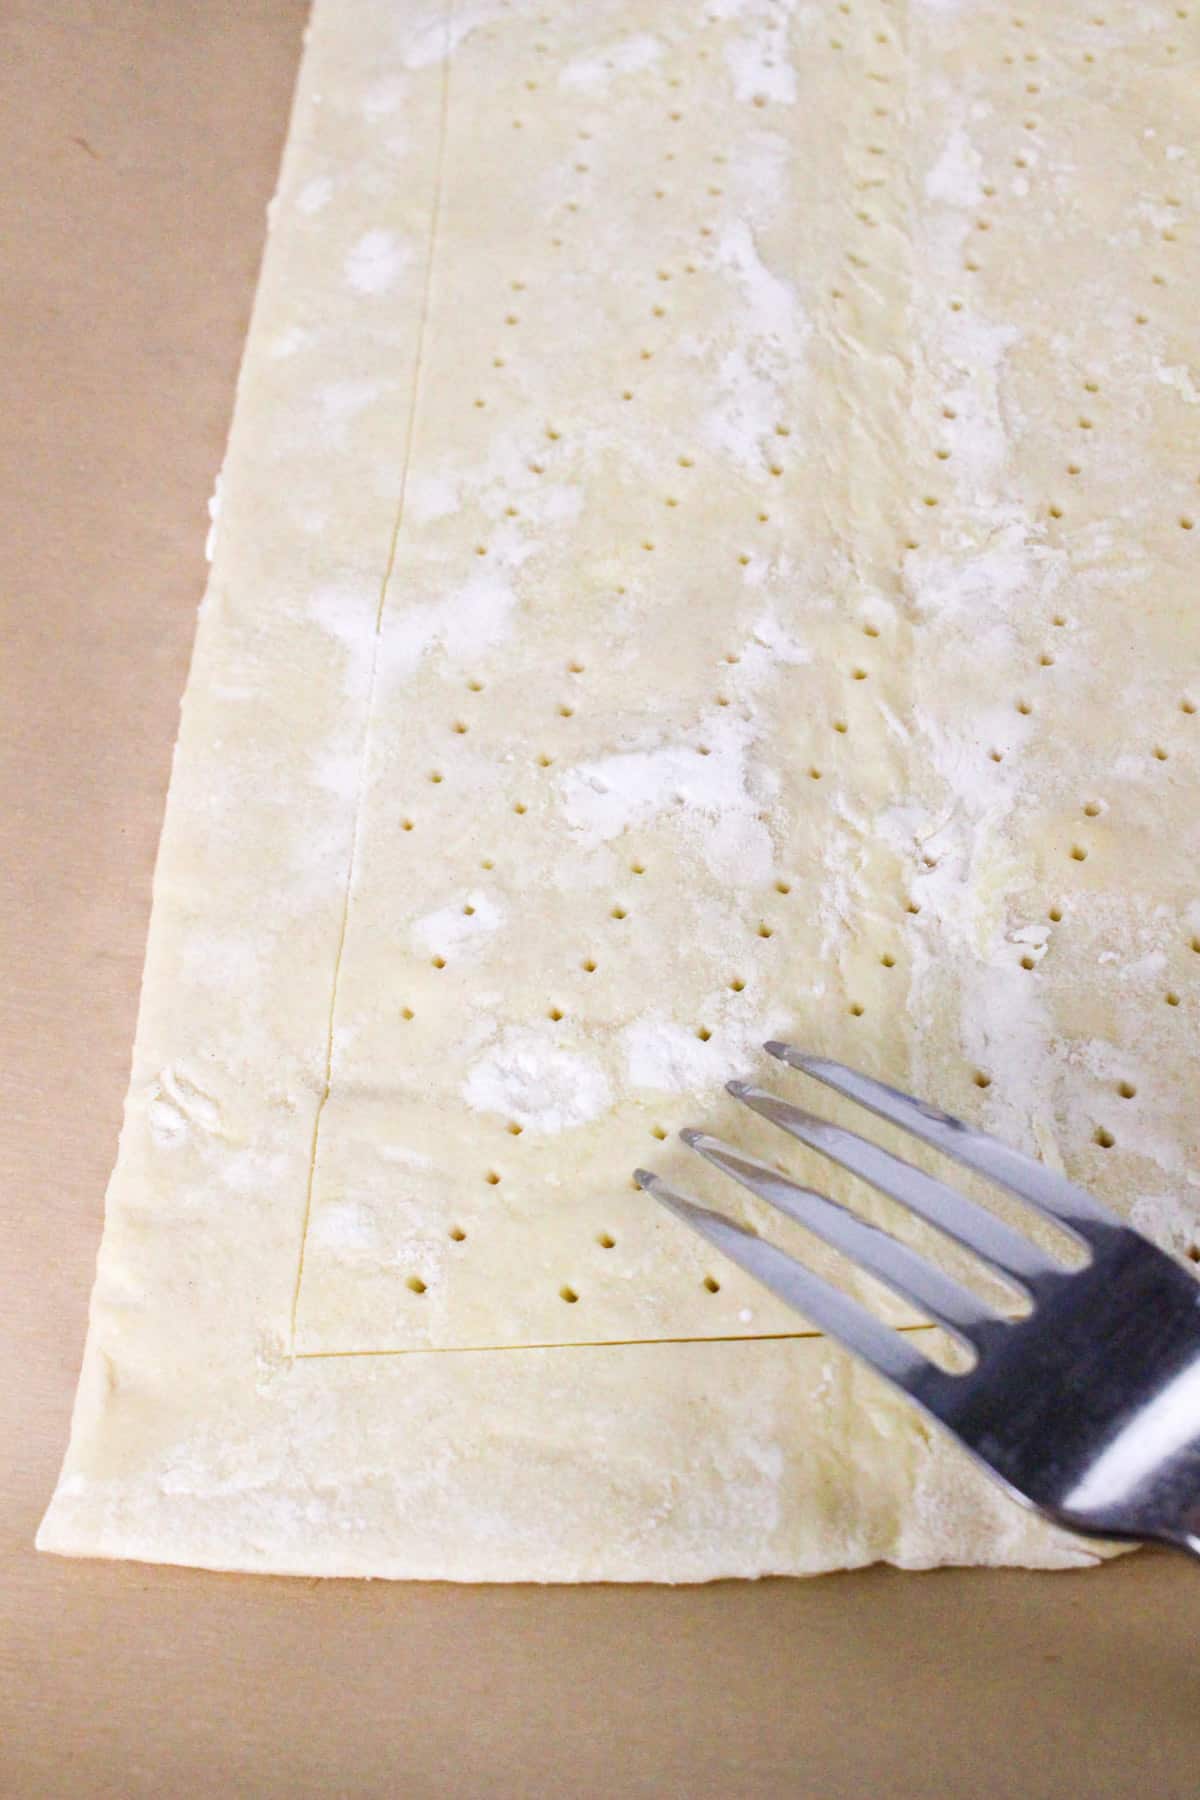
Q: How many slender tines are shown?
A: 4